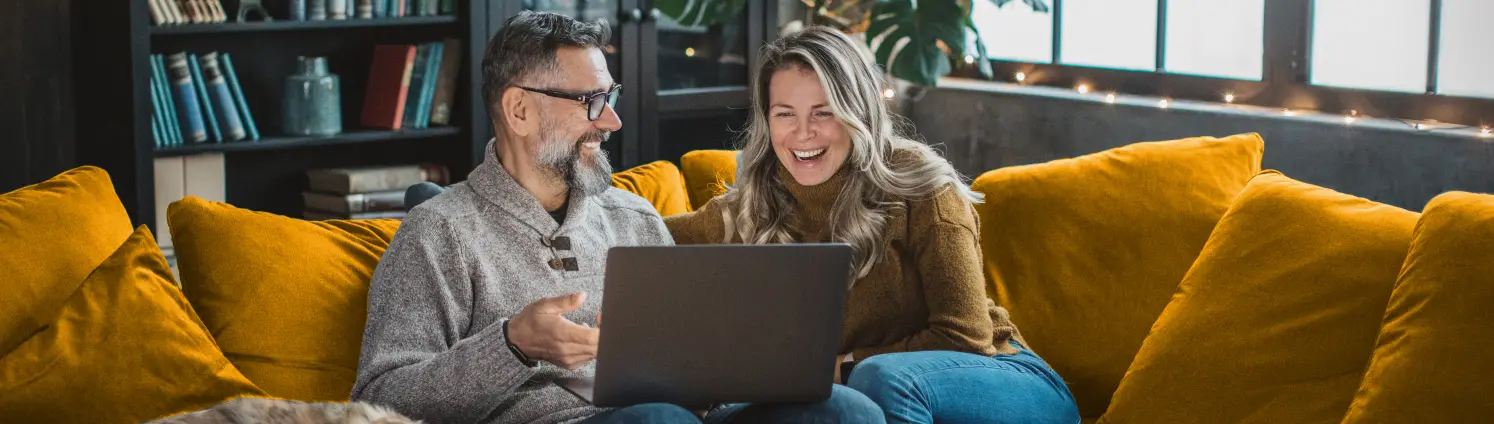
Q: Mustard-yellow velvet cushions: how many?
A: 8